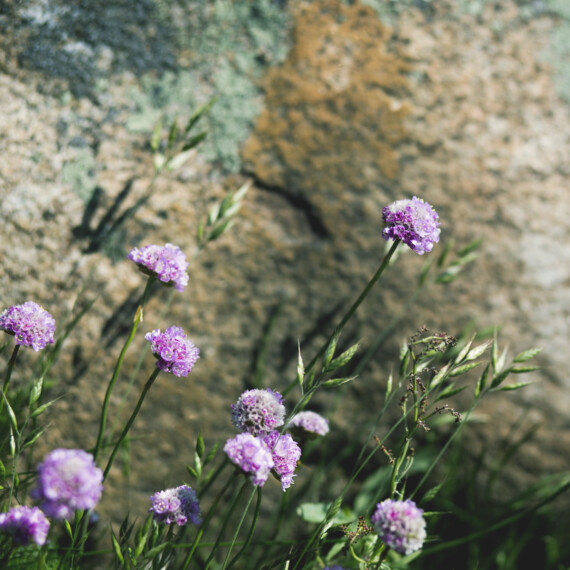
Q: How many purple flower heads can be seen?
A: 12